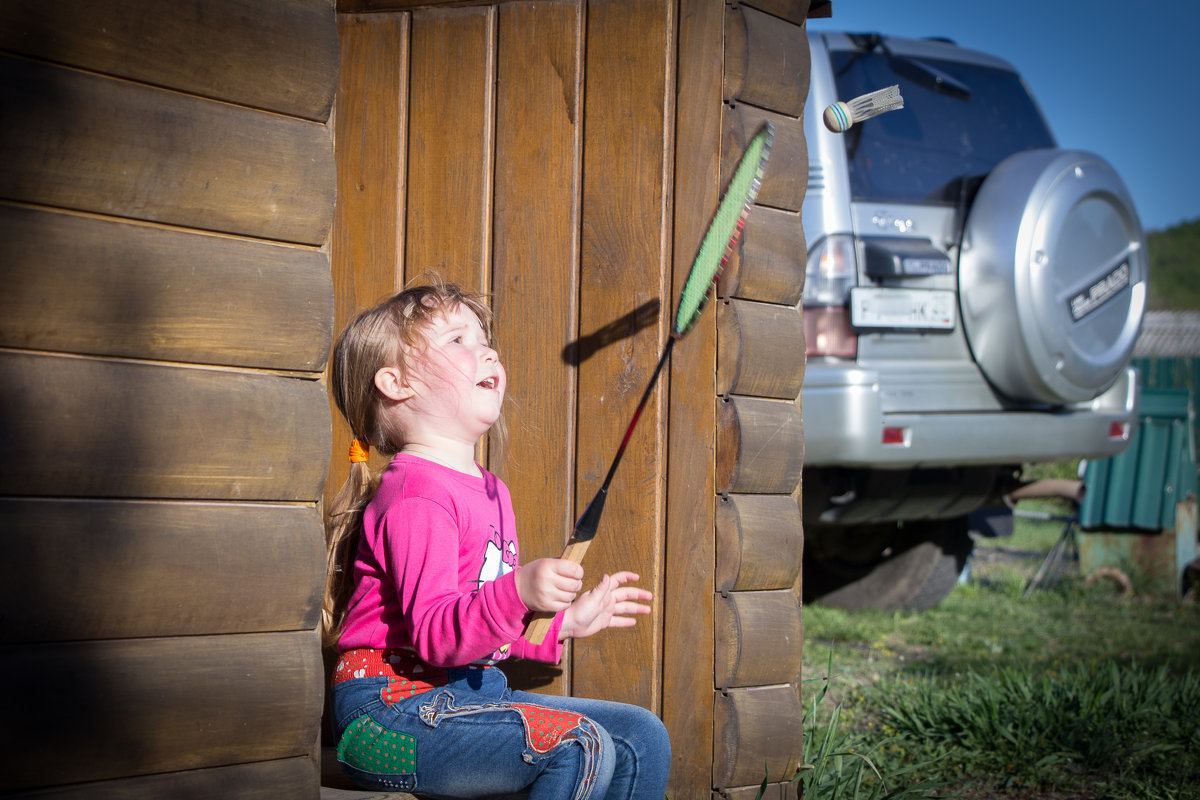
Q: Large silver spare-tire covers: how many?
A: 1